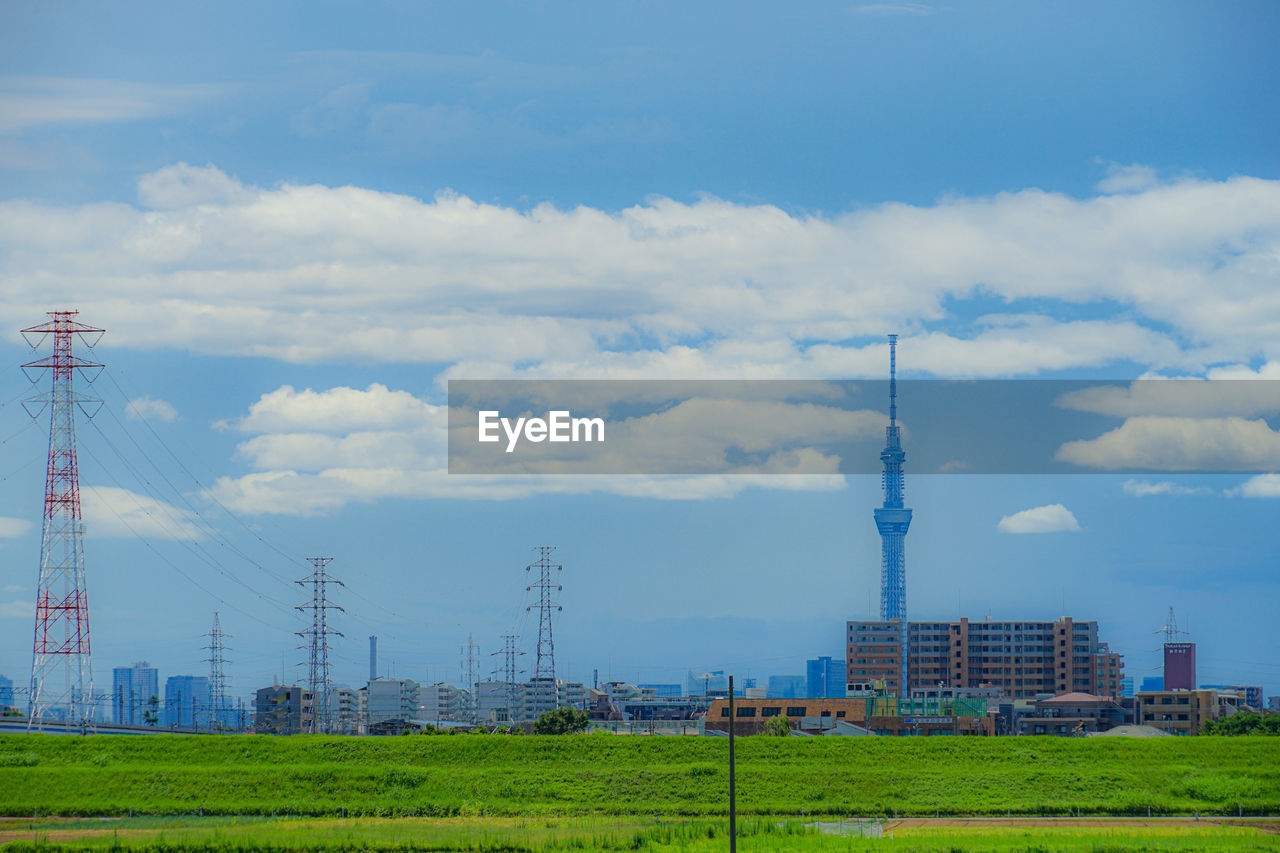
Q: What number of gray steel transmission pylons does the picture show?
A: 6